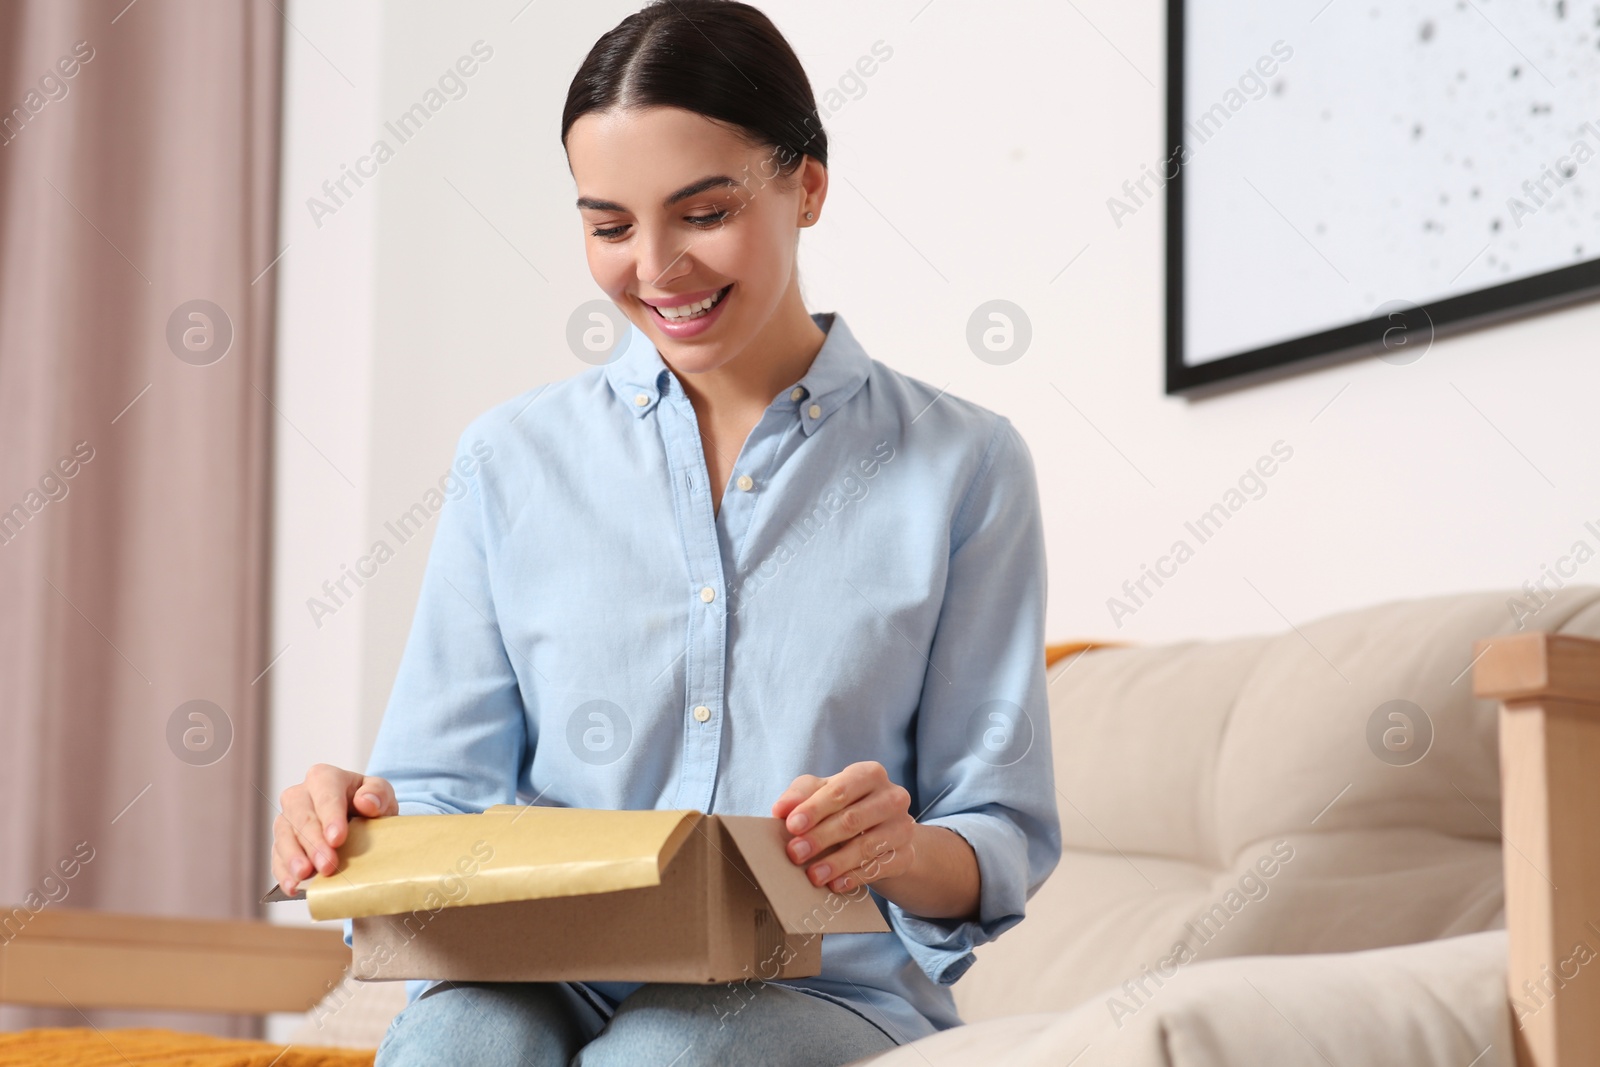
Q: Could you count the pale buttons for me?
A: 6